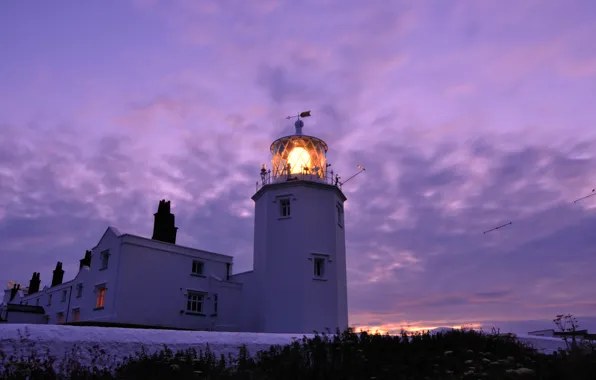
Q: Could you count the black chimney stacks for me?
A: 5